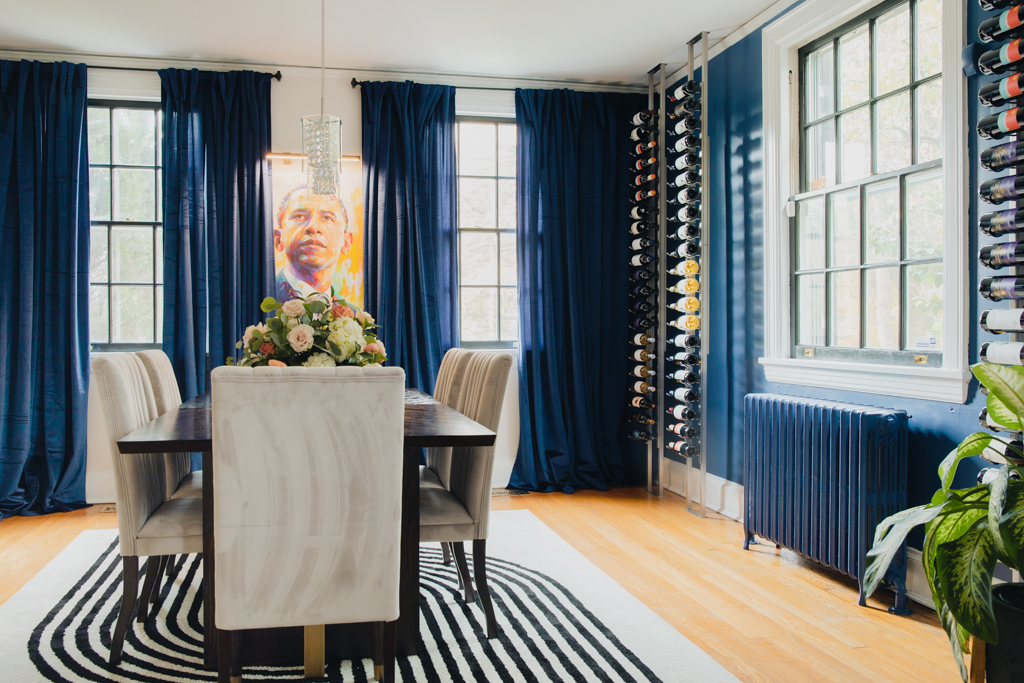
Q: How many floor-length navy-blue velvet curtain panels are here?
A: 4